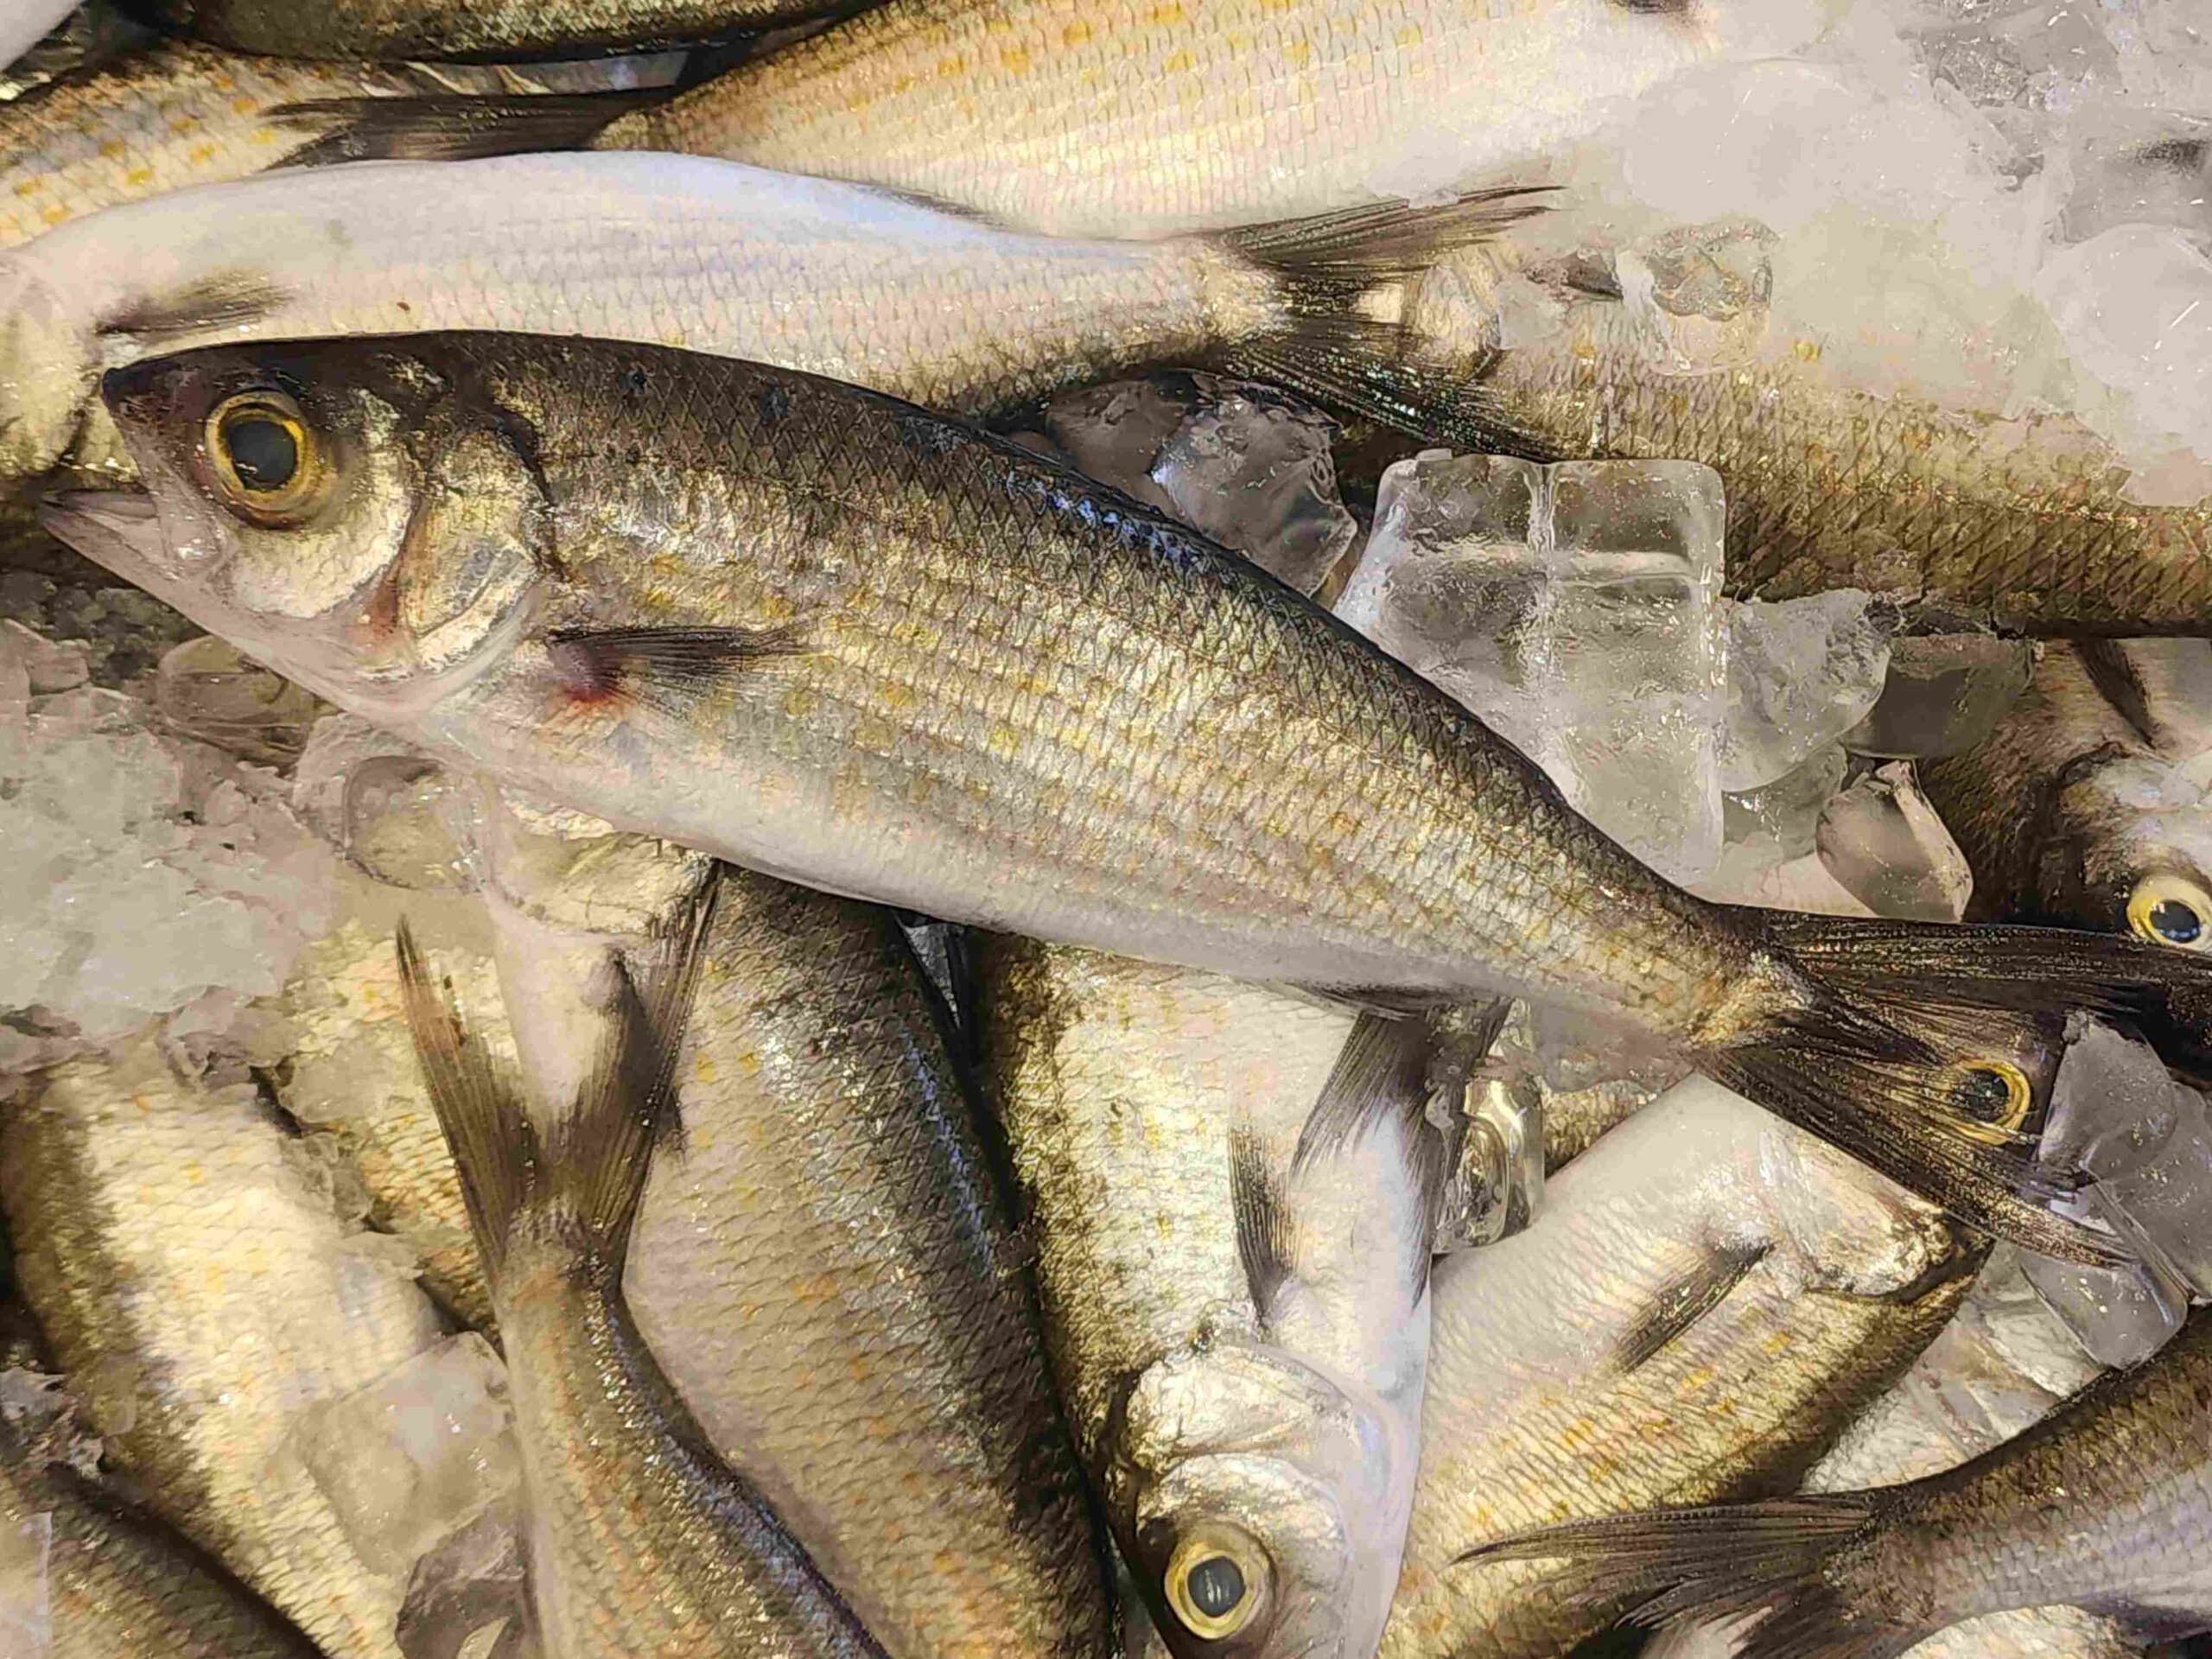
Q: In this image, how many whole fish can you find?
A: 1